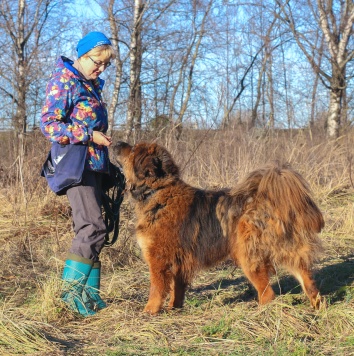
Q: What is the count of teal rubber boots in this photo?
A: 2